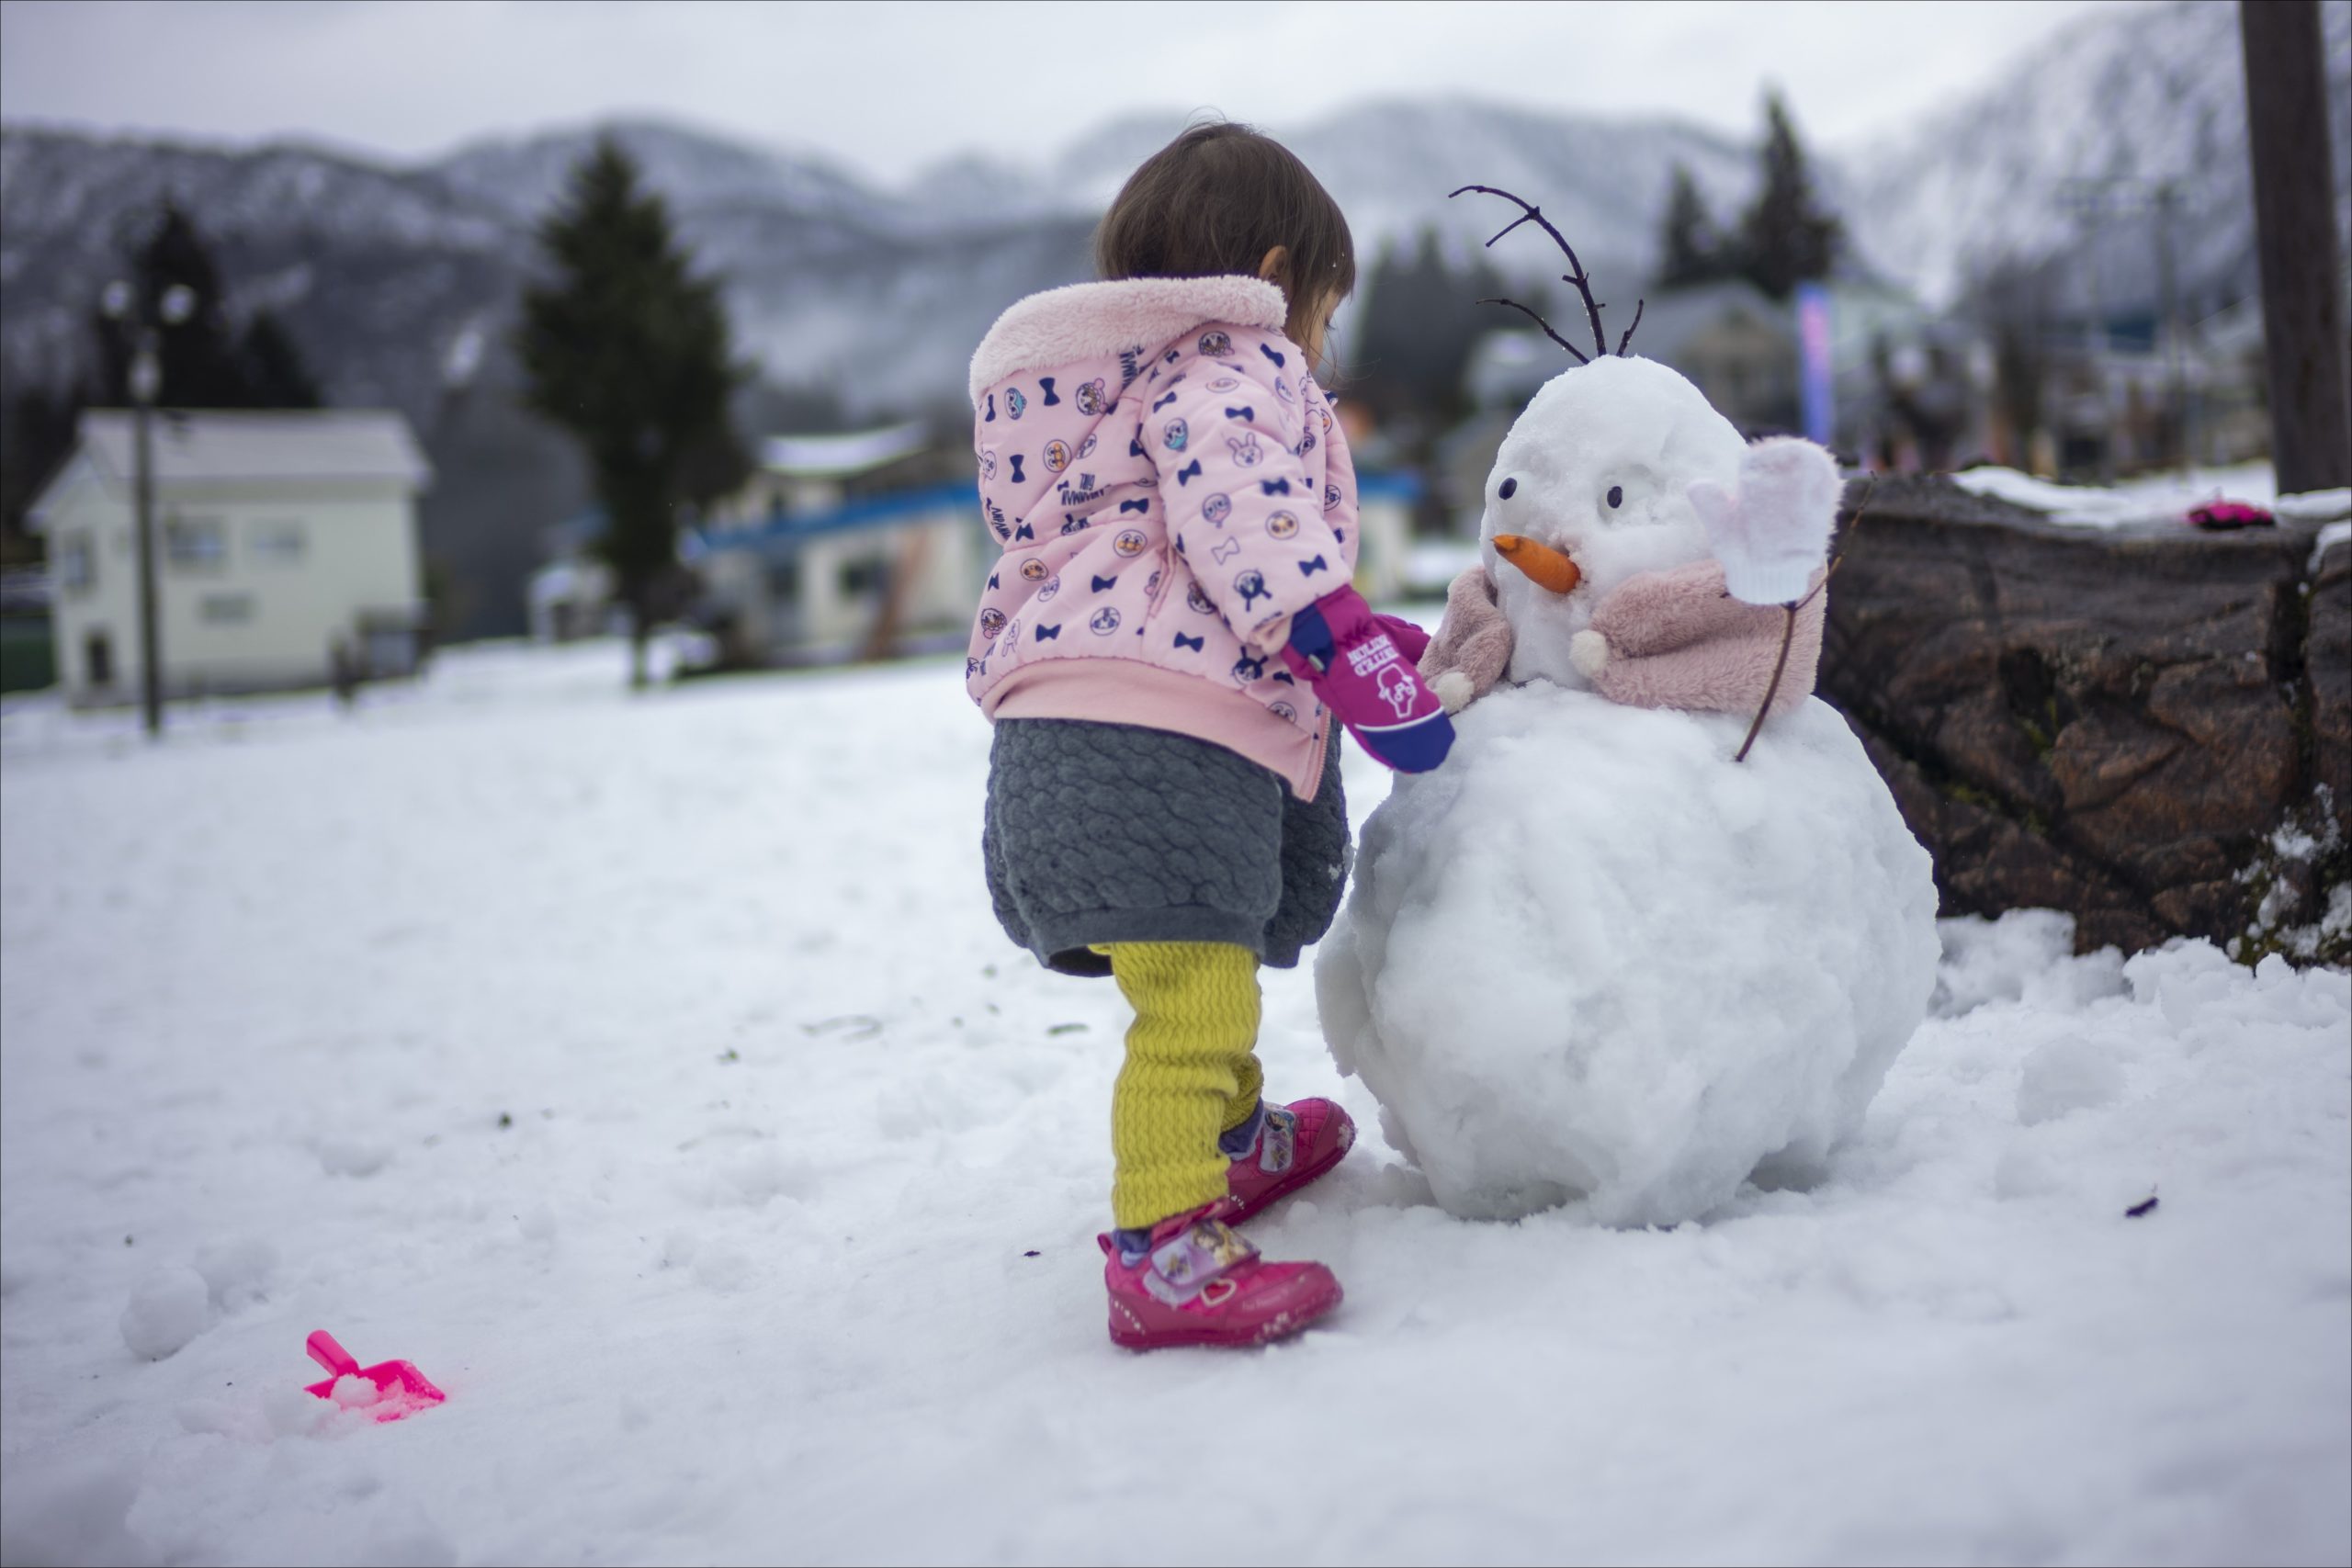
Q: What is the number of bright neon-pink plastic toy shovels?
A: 1